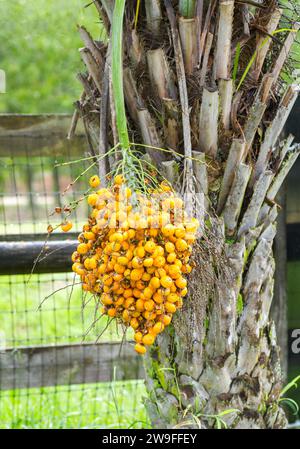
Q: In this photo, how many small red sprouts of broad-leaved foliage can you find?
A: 0